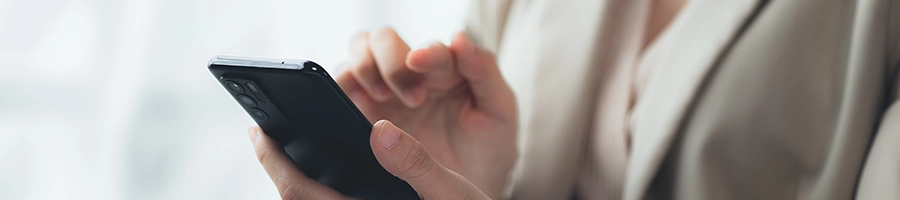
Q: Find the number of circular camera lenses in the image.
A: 3